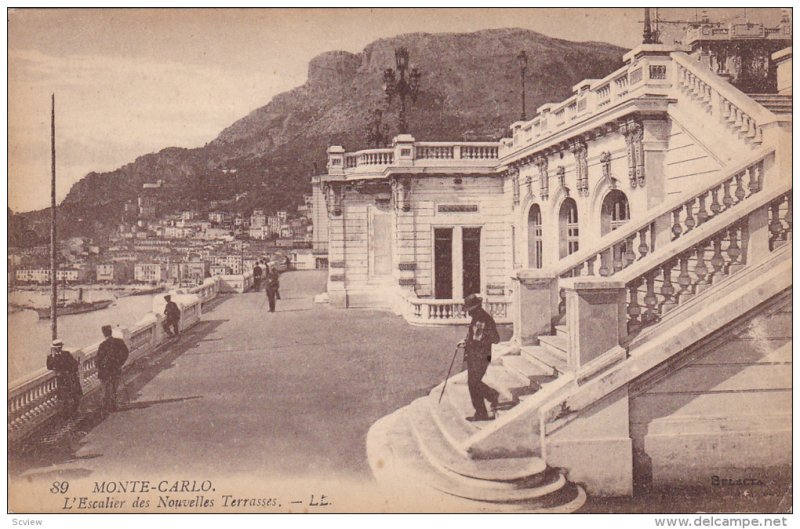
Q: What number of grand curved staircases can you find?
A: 1